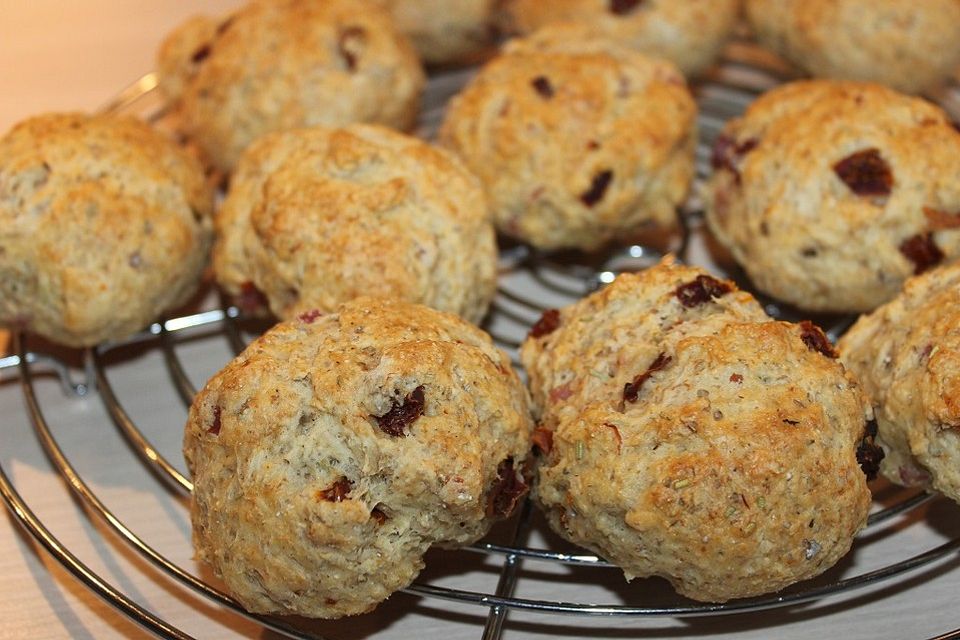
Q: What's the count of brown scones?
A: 11